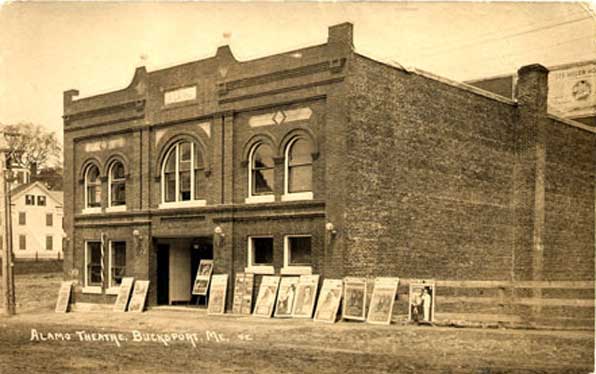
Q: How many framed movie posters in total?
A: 13